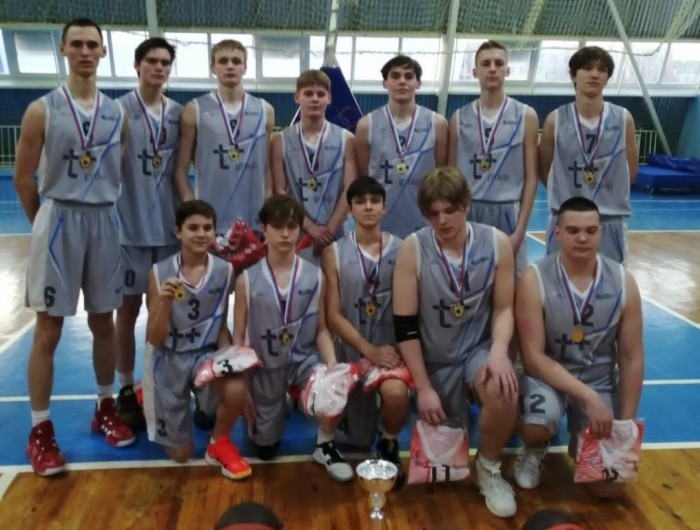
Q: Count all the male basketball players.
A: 12